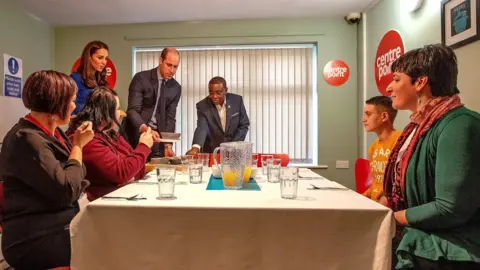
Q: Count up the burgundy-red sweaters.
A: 1